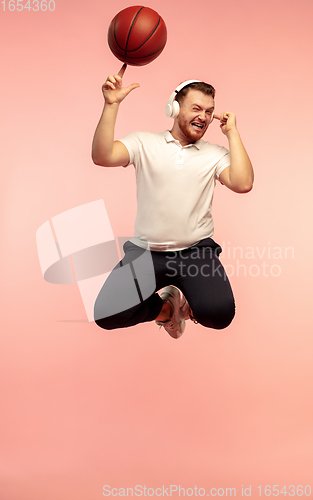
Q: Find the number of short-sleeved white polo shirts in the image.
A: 1